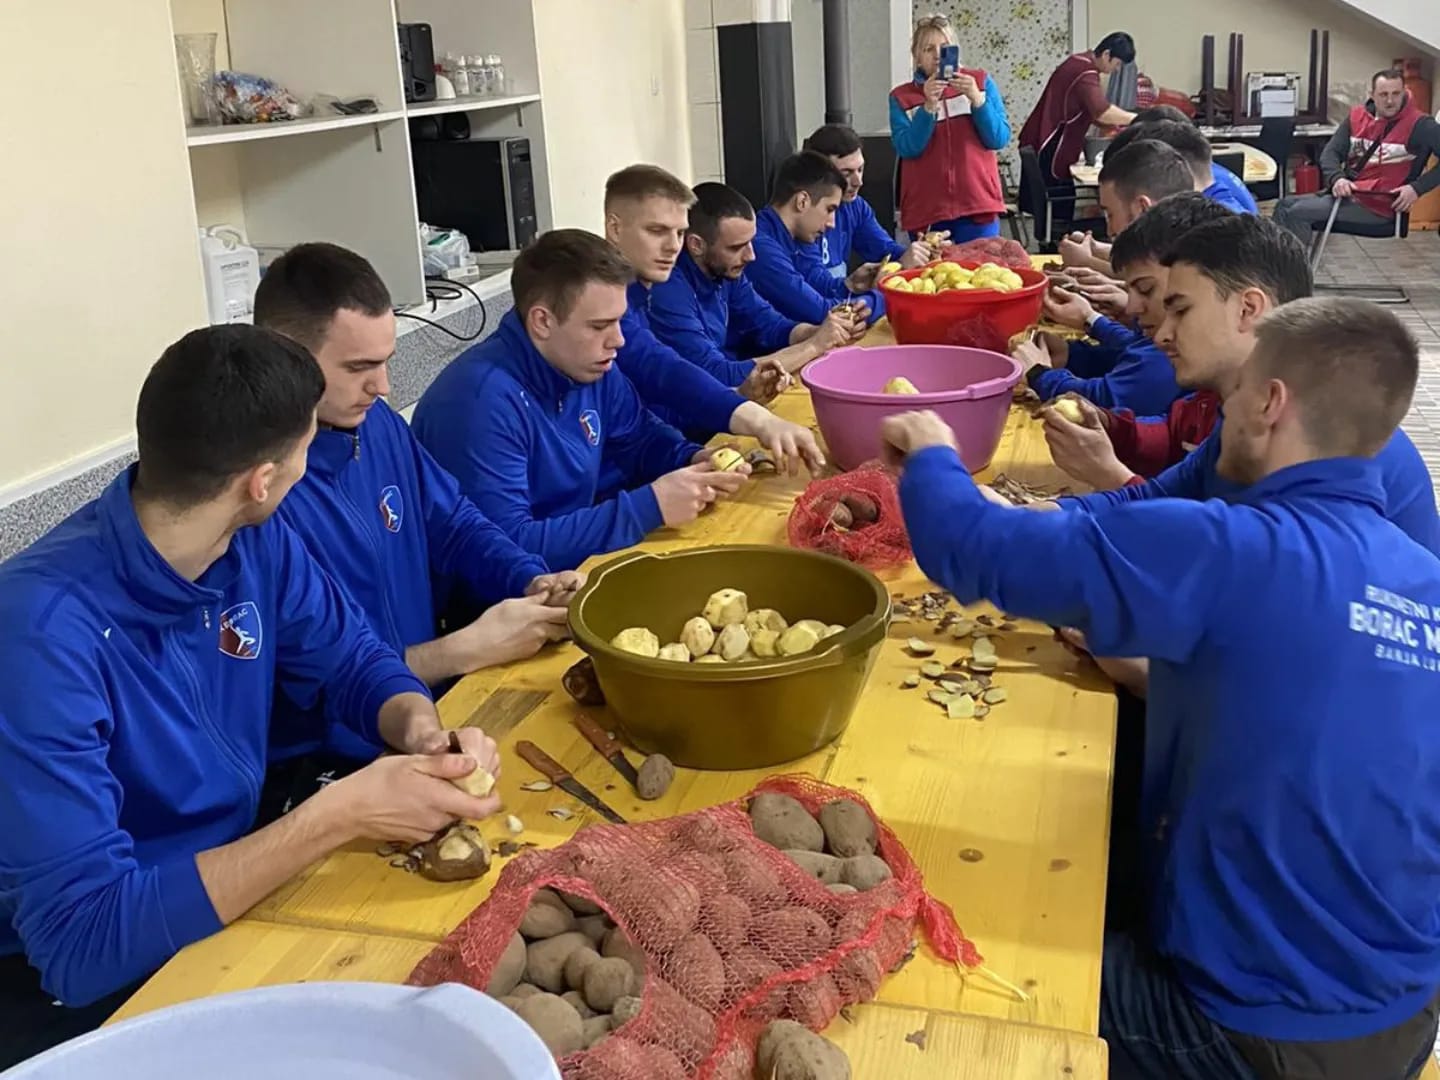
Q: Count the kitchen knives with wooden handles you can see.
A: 2